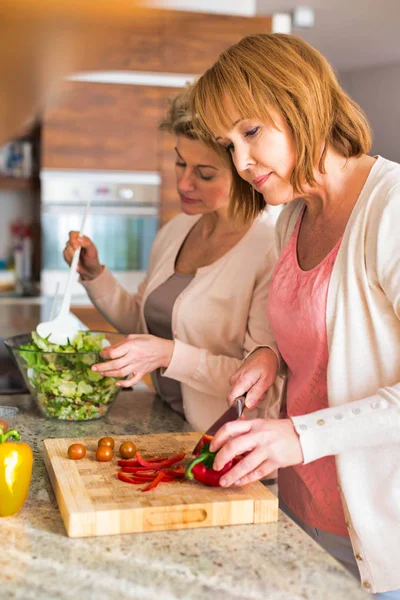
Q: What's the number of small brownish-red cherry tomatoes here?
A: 4